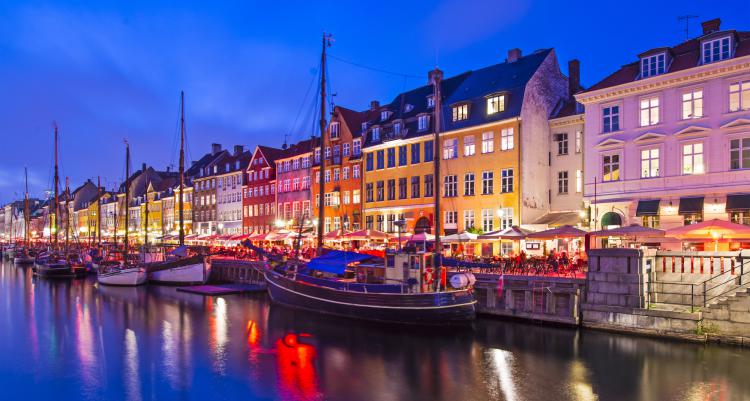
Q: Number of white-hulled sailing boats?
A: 2